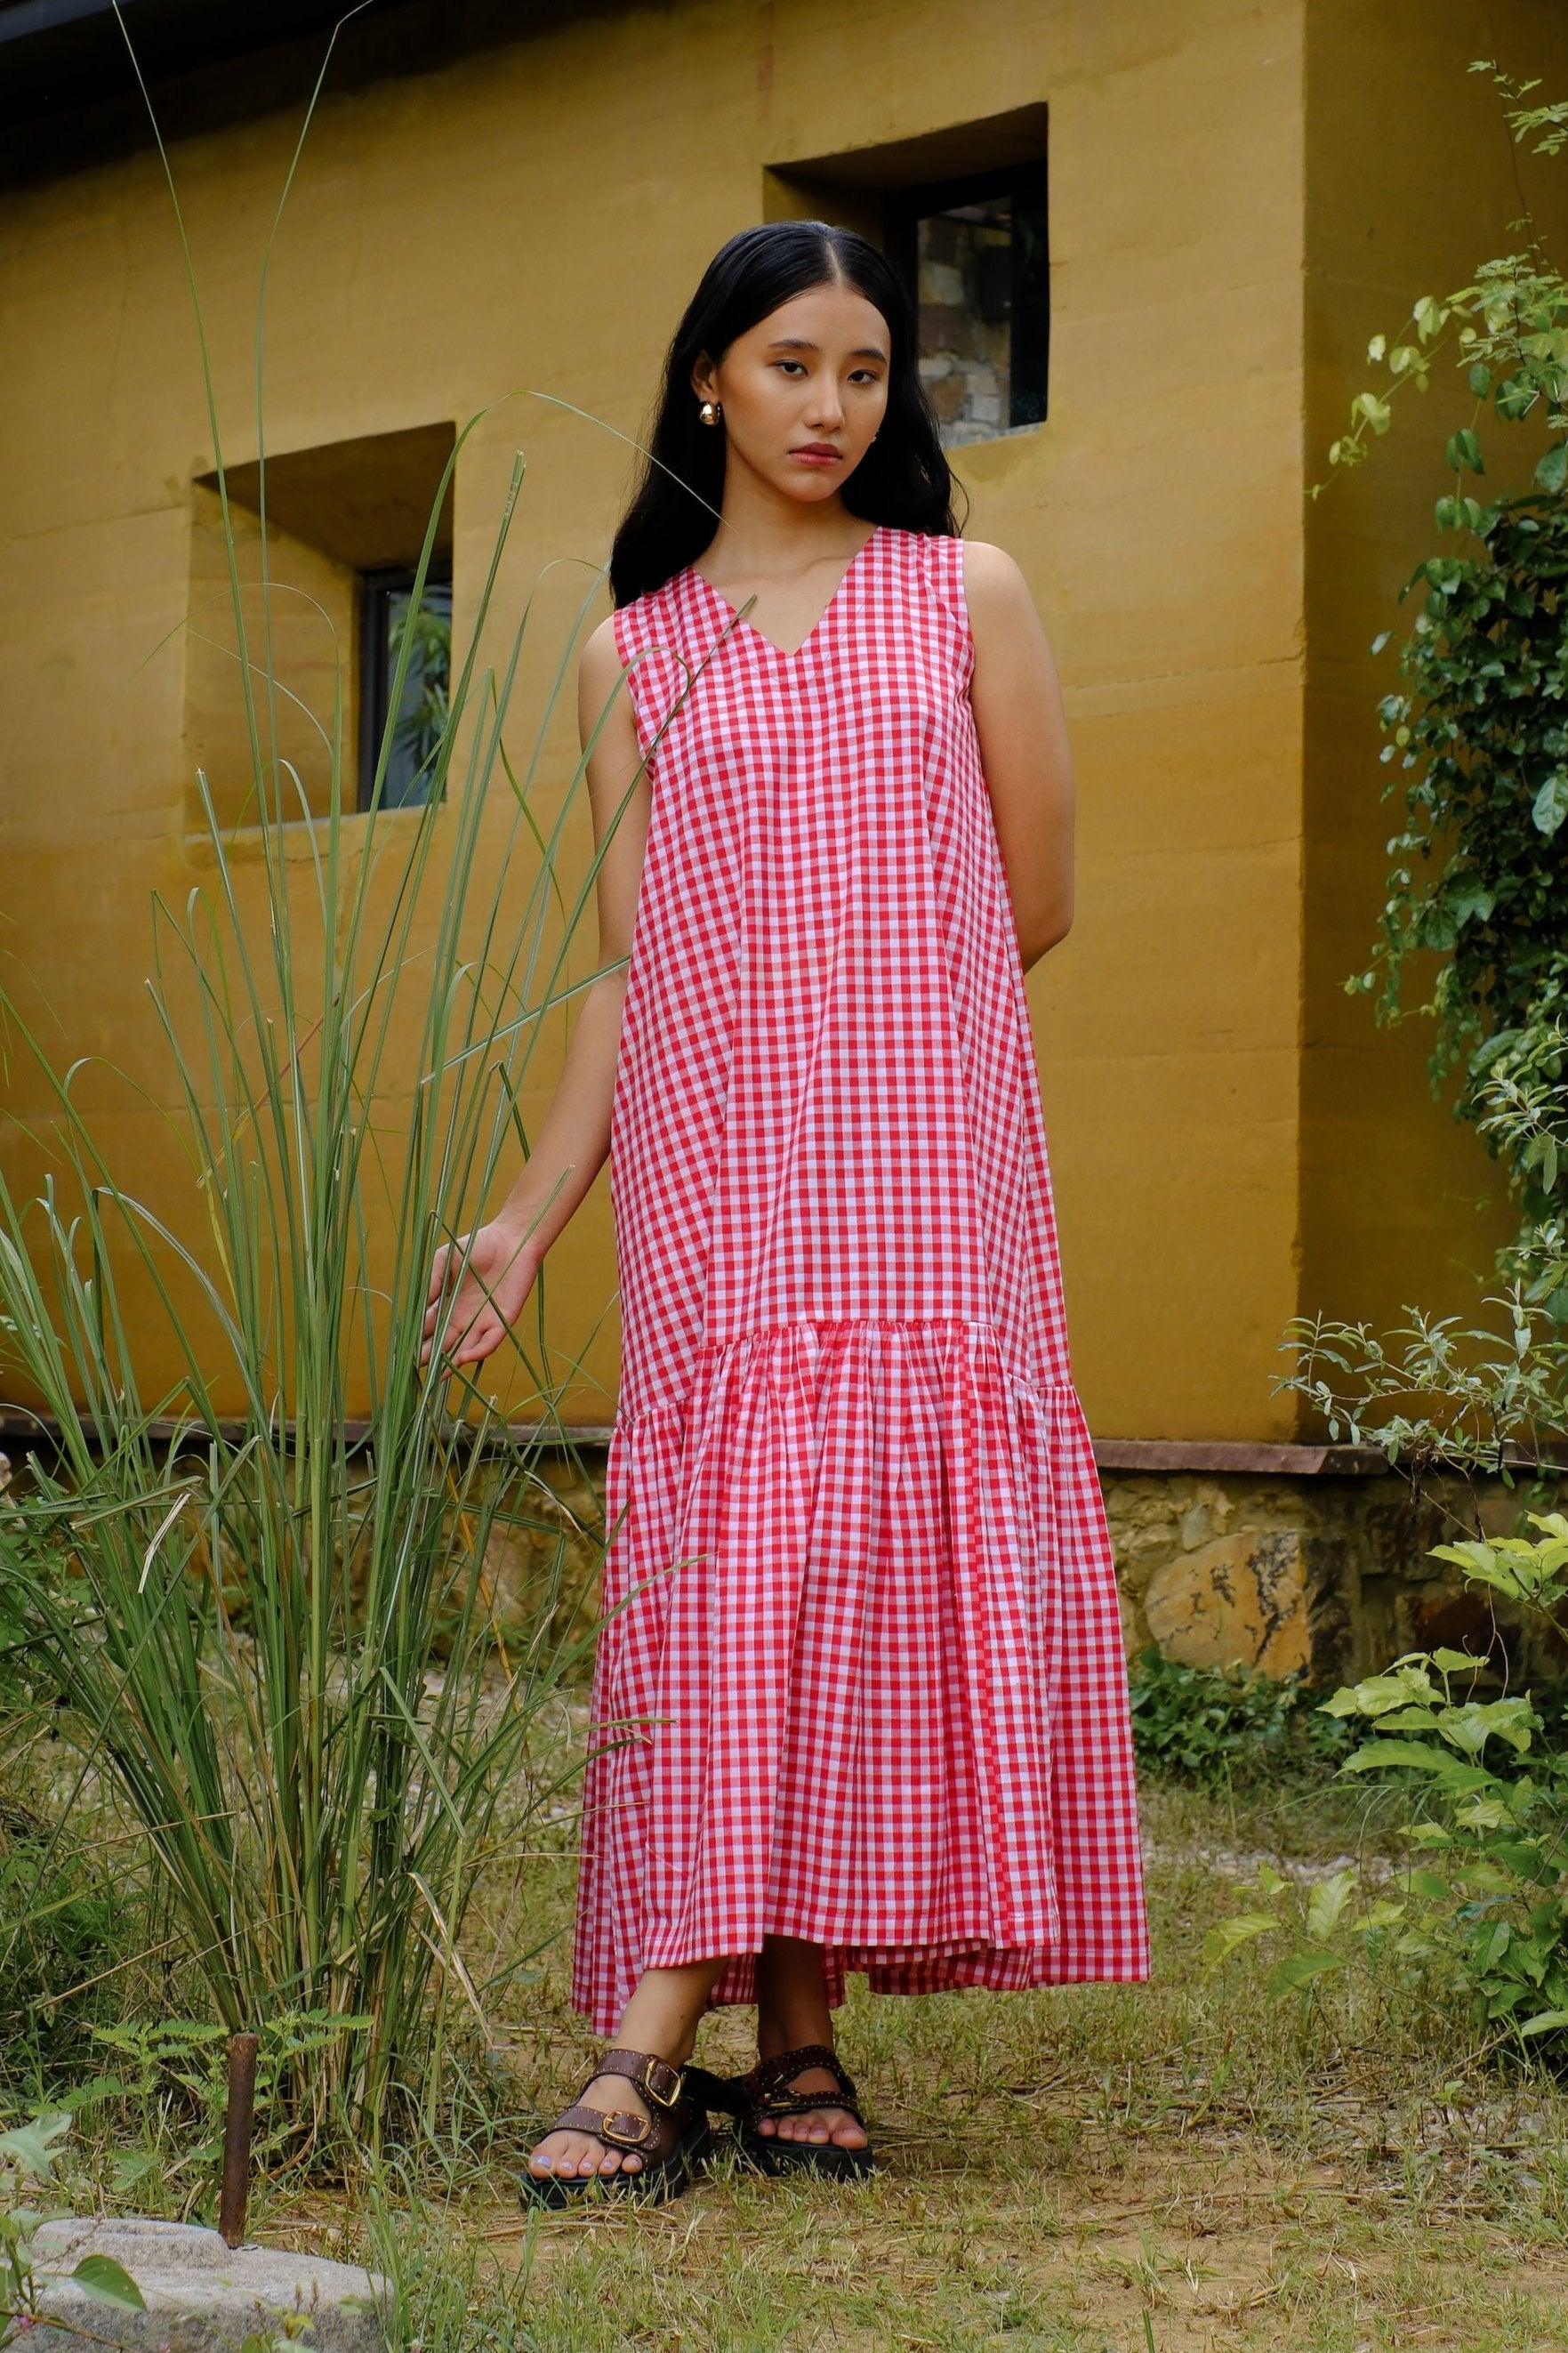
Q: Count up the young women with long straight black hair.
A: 1